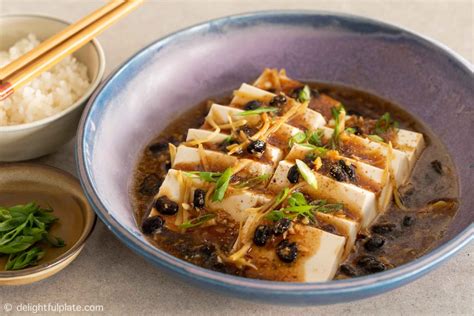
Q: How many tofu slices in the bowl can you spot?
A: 12